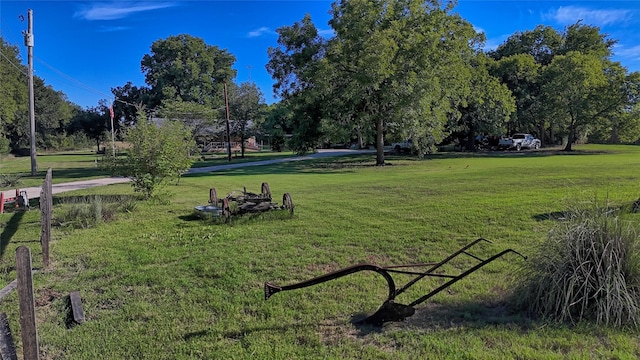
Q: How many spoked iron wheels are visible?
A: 4